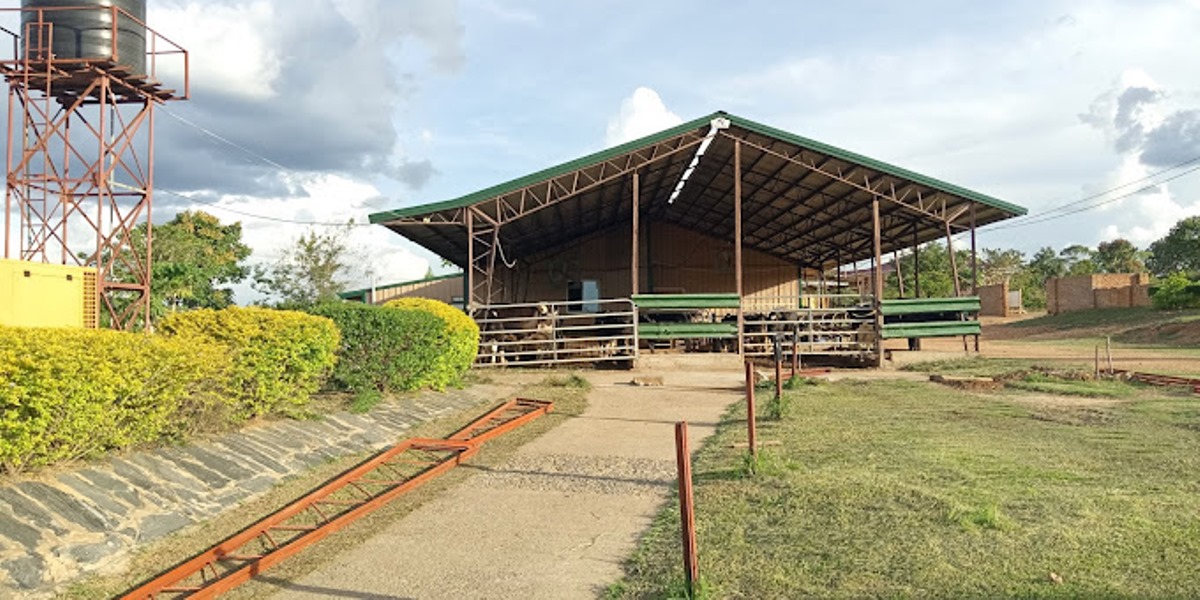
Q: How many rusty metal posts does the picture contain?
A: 4